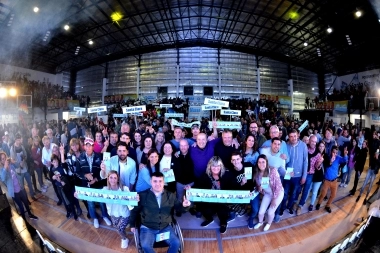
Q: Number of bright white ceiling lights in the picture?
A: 6